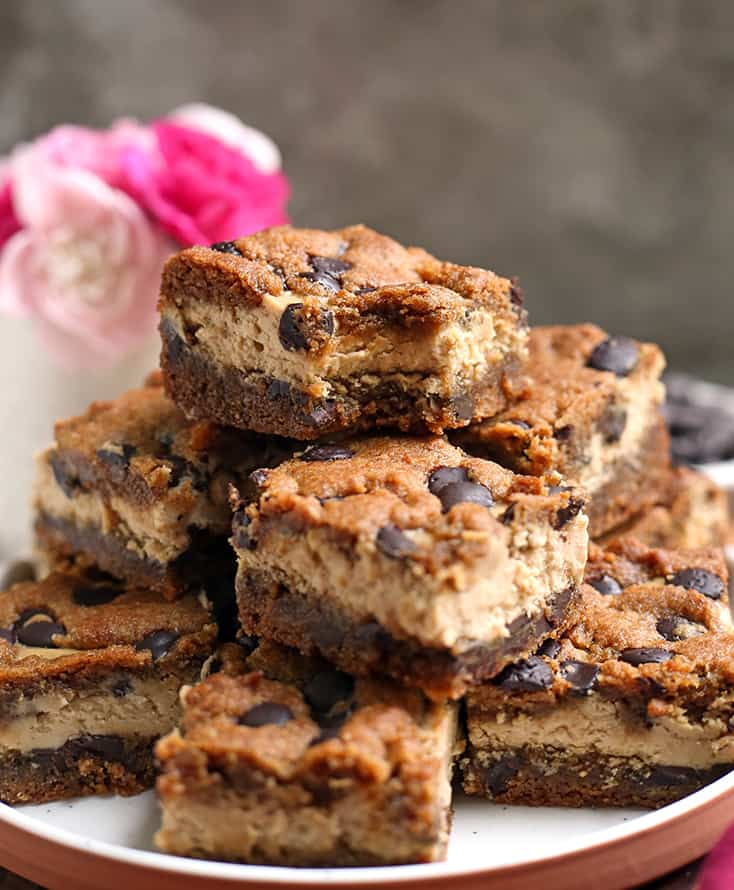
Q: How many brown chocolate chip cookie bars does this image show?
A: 8